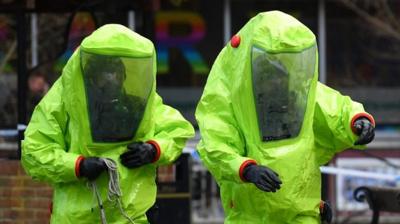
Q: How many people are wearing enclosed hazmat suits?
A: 2